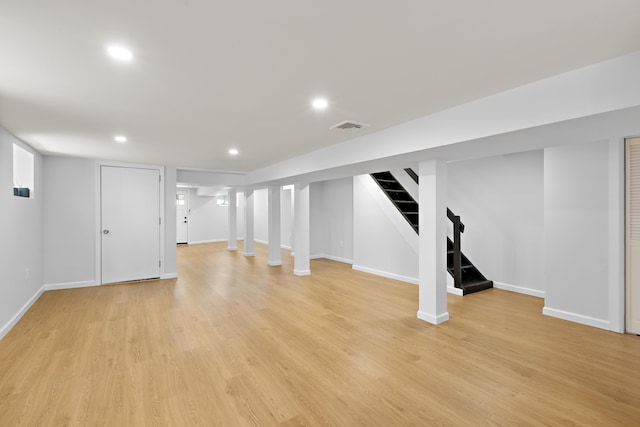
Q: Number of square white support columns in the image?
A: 5